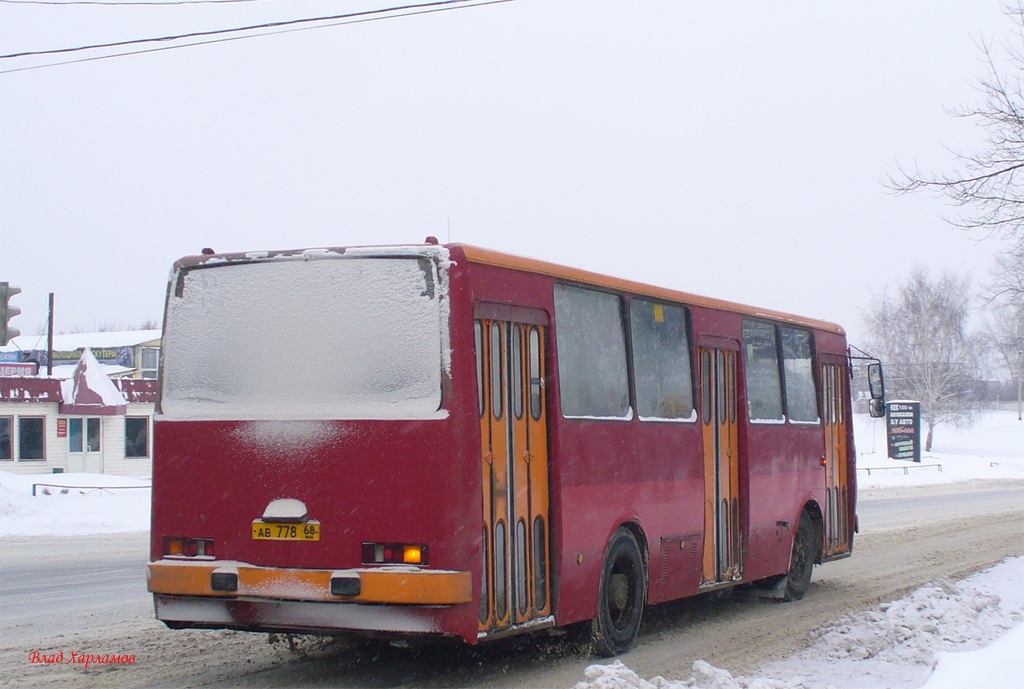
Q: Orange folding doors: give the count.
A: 3